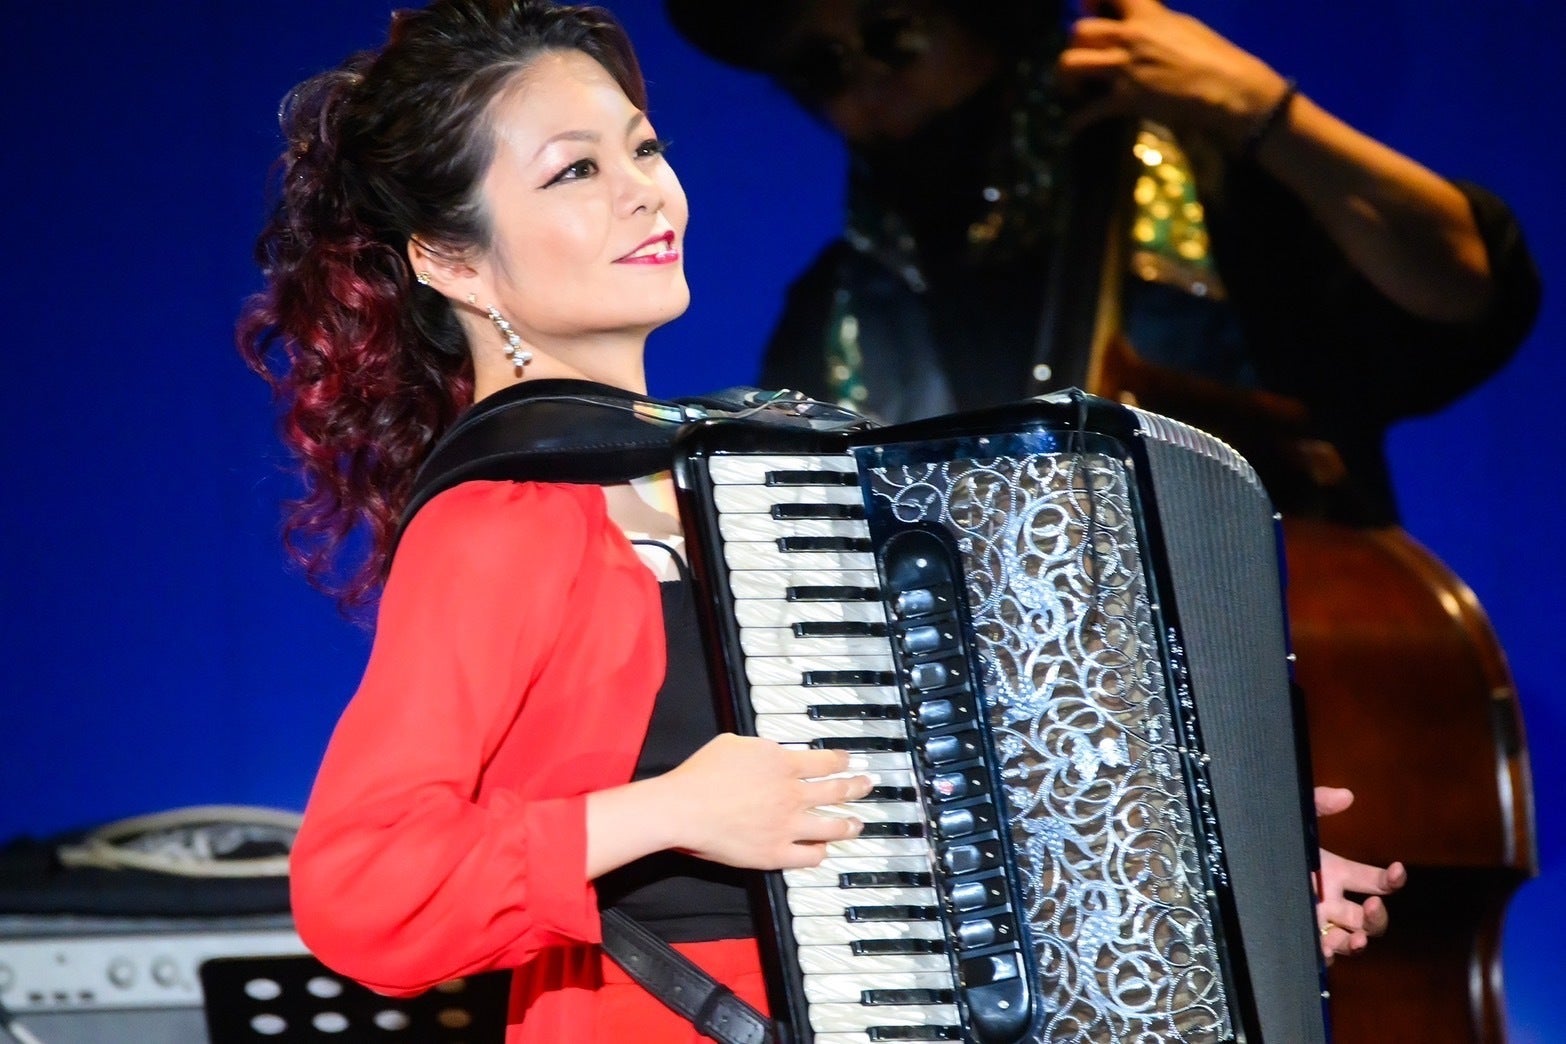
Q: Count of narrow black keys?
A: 15